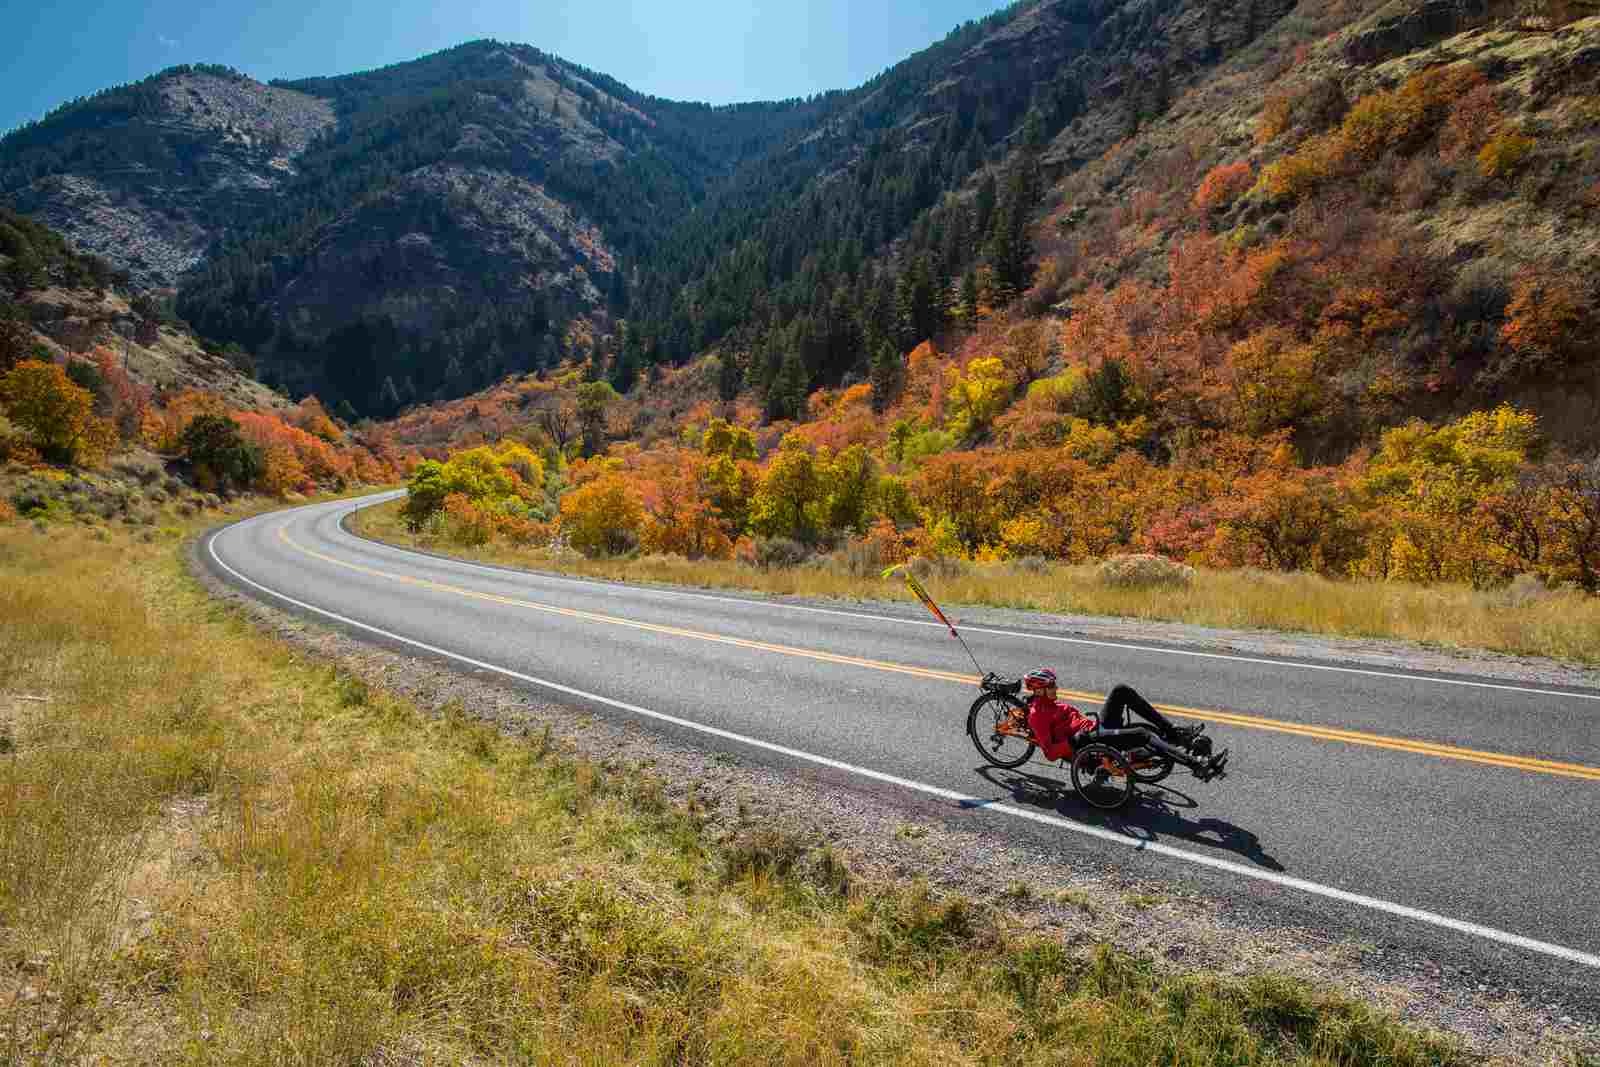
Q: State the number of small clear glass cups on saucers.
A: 0